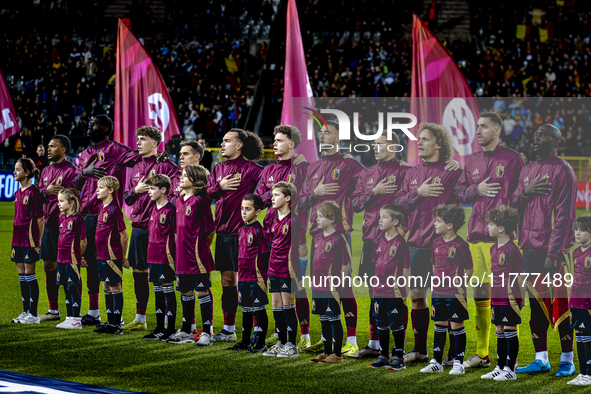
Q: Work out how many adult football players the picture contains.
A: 11